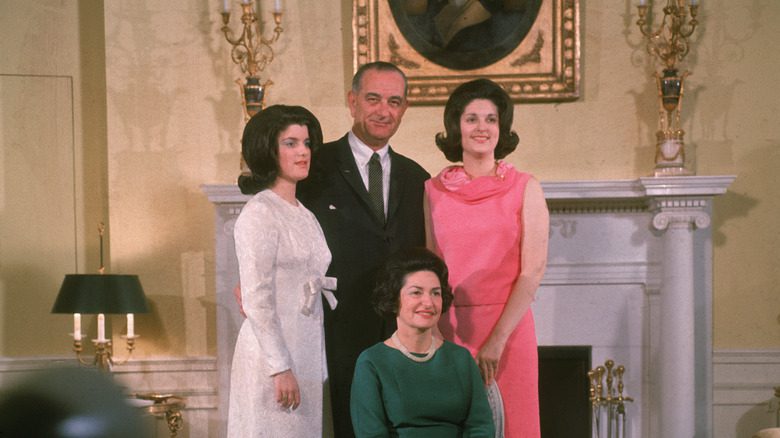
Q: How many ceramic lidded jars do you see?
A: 0